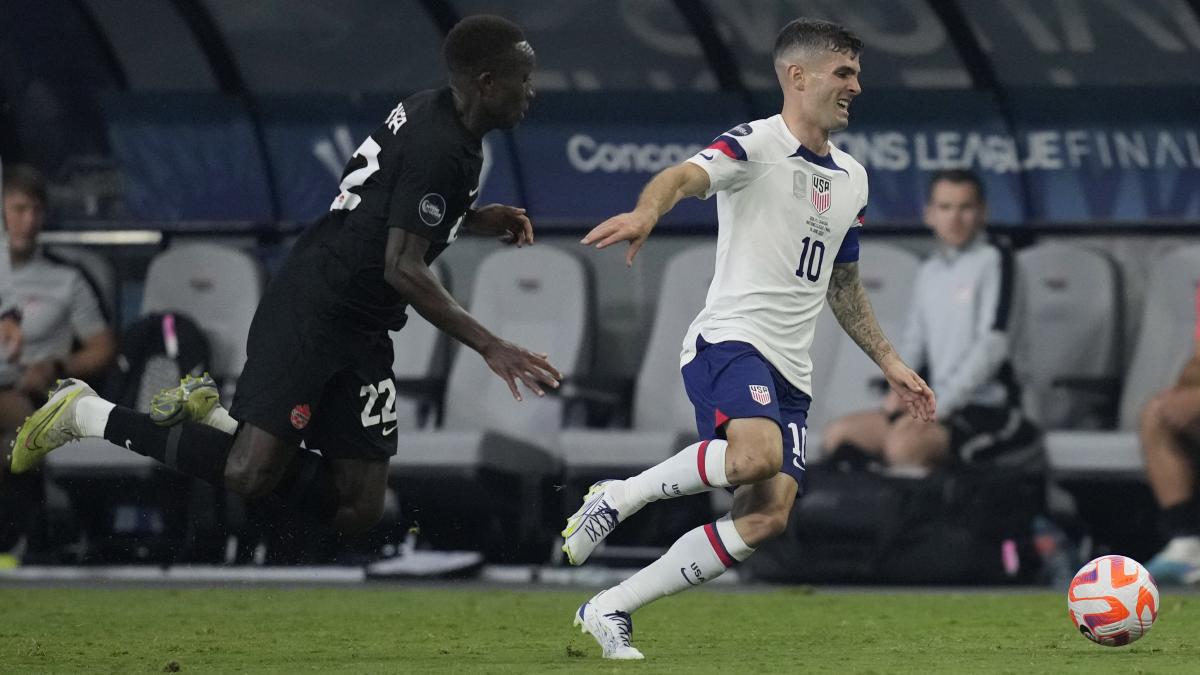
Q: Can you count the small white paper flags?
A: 0